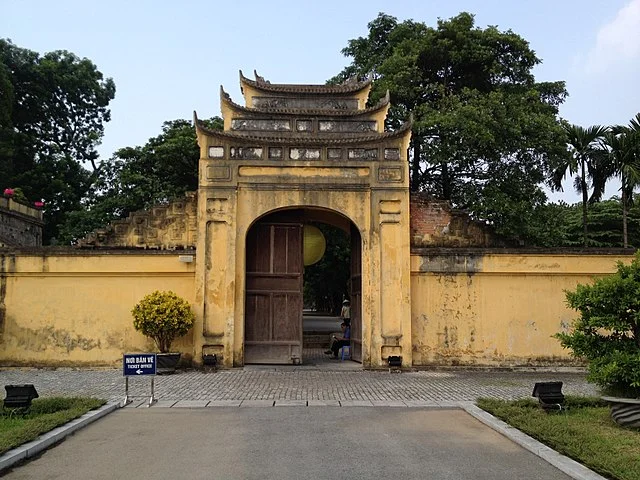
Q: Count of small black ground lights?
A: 4